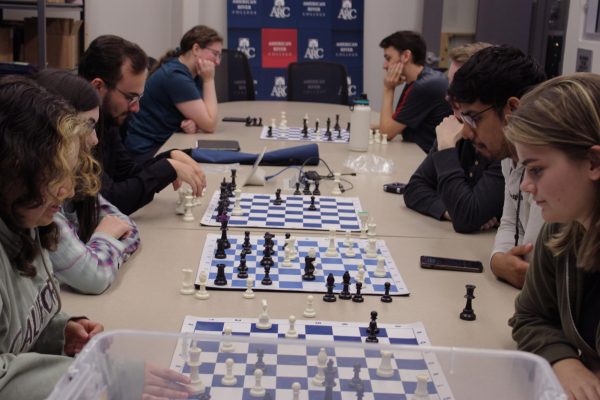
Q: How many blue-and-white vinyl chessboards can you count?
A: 4